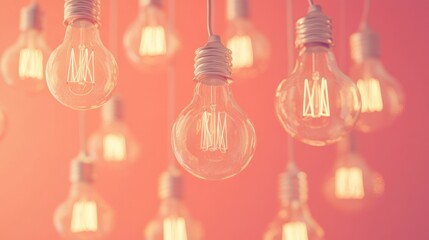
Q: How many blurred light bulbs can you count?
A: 9